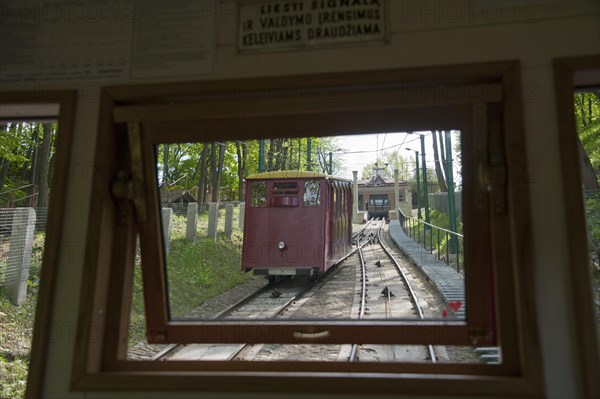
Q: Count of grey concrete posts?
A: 6